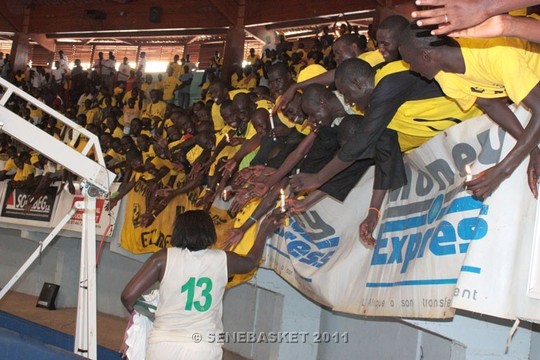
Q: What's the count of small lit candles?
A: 5